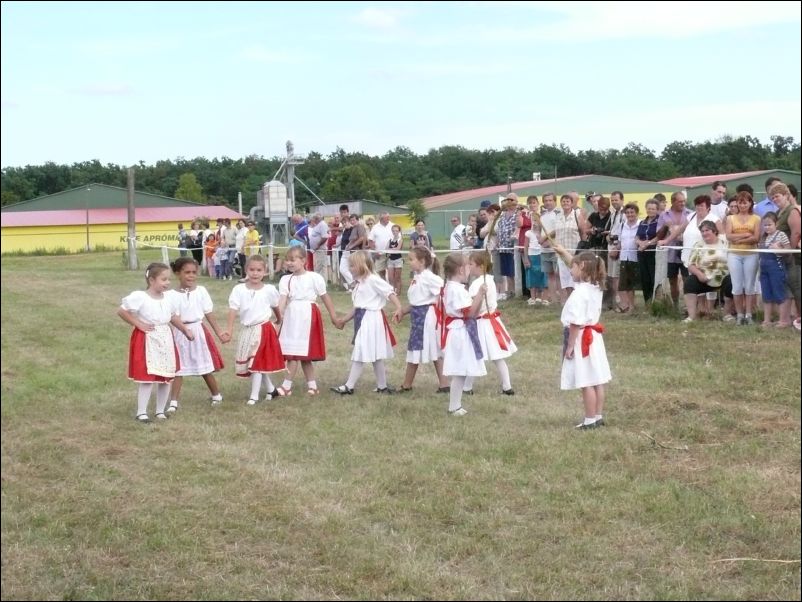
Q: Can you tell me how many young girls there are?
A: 9